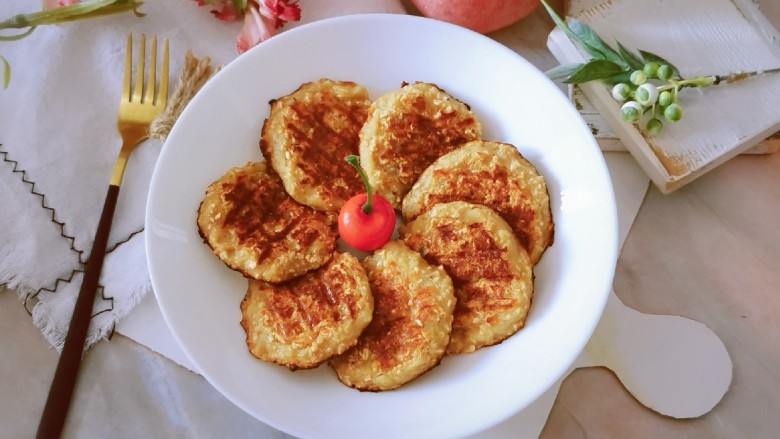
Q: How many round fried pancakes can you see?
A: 7